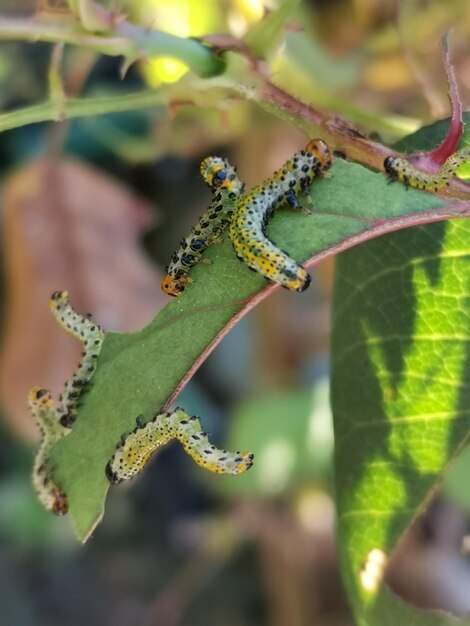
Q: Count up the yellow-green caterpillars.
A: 6